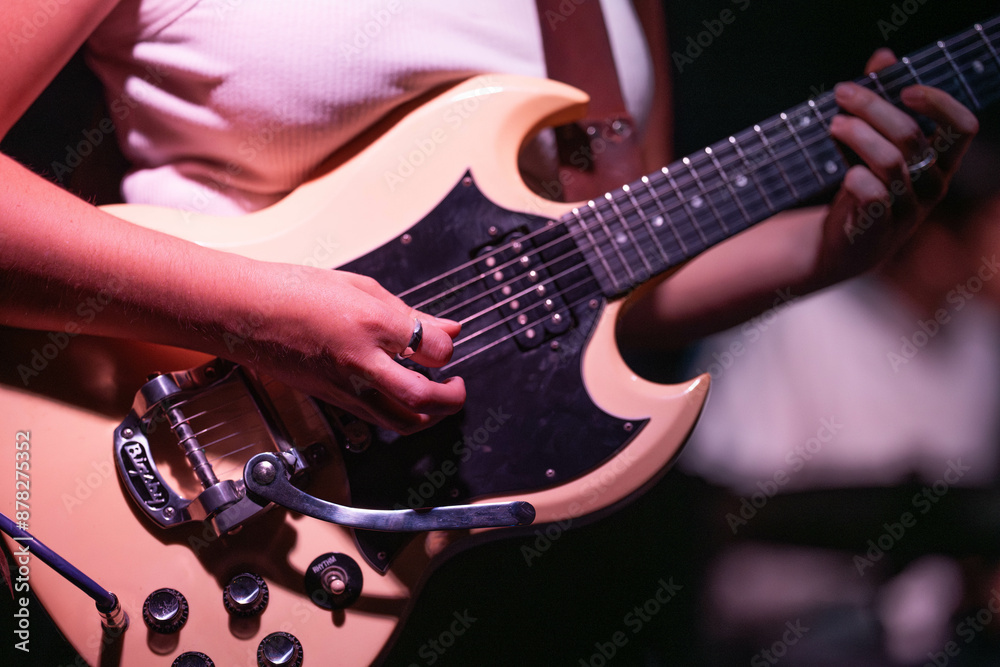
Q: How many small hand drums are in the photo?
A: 0